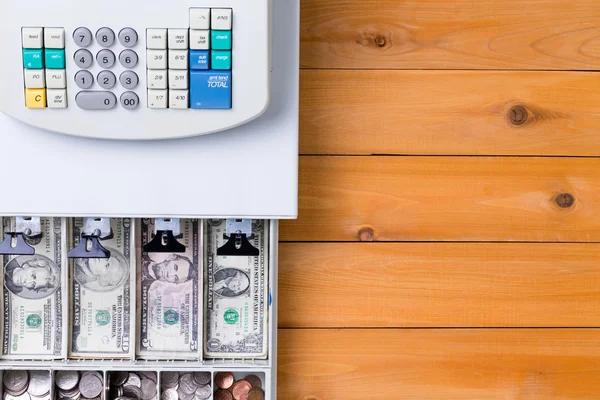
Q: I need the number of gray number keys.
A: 11